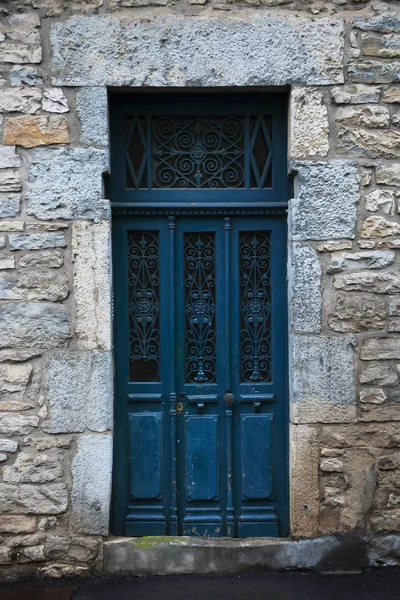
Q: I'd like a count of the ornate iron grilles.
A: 4